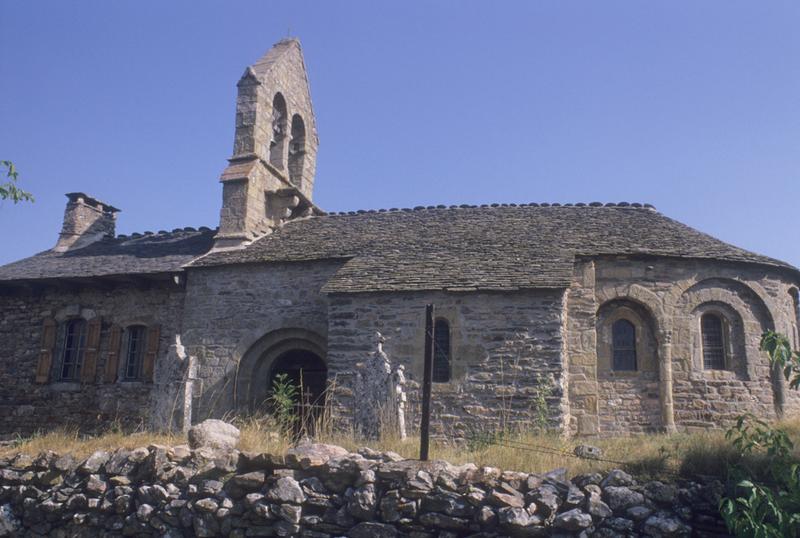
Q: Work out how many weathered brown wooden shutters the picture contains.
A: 4